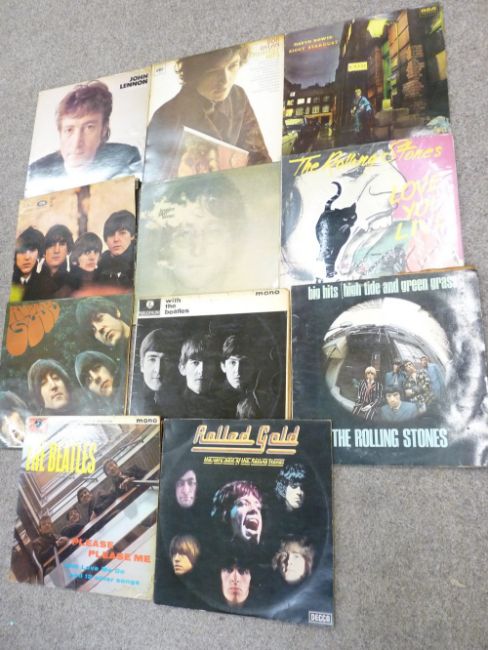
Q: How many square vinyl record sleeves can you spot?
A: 11